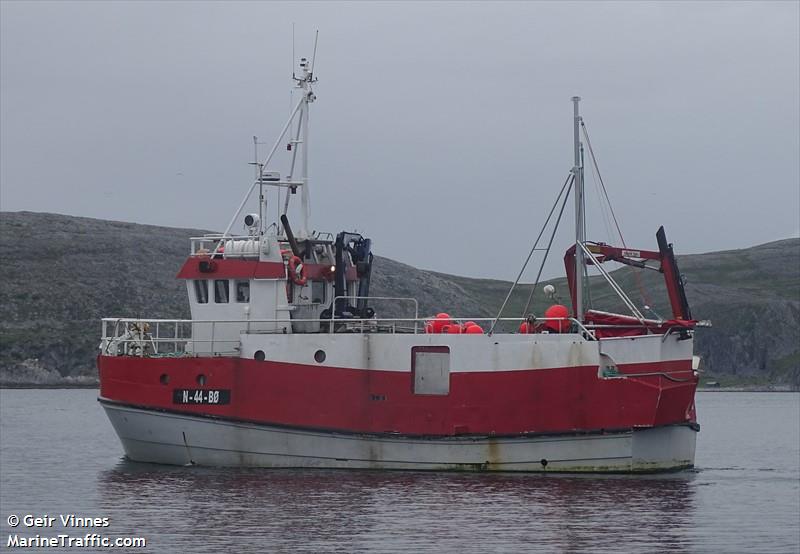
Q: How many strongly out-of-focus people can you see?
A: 0